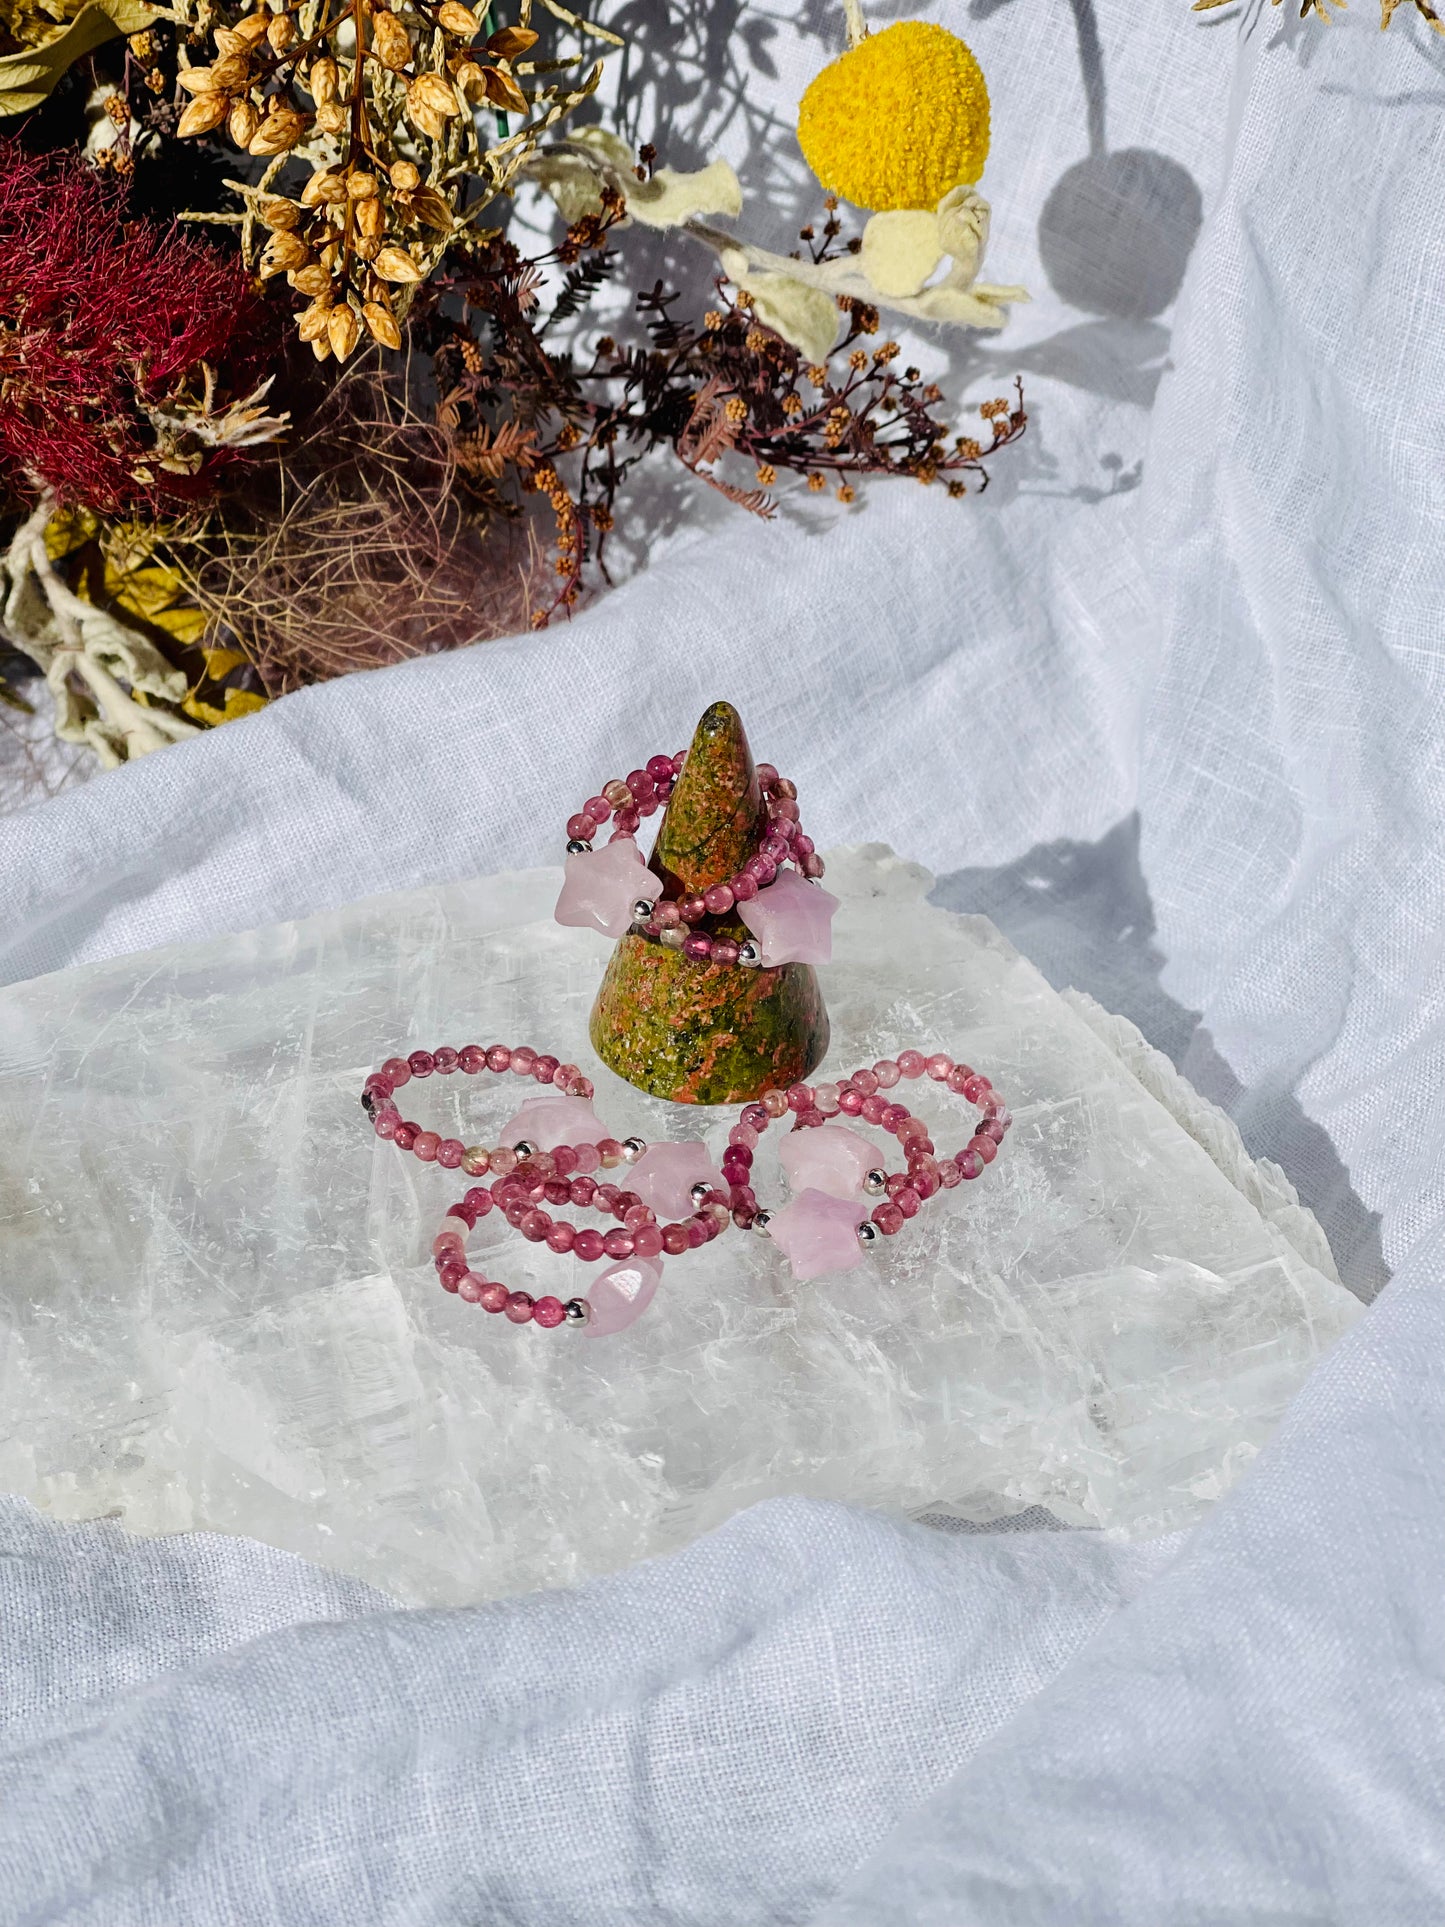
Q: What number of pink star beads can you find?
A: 7